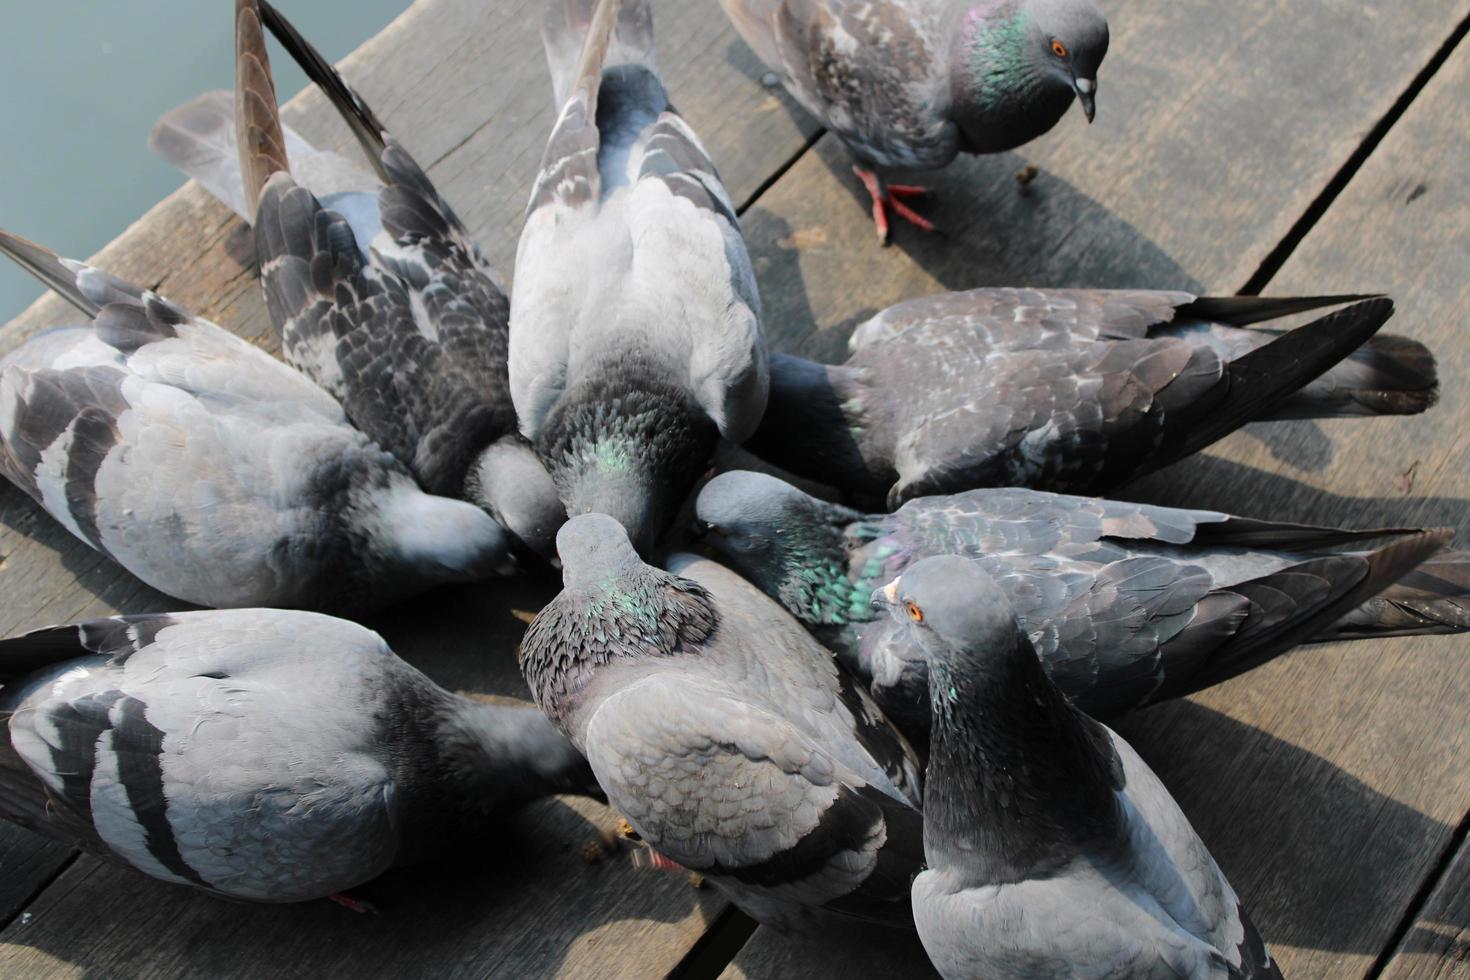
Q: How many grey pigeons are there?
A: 9